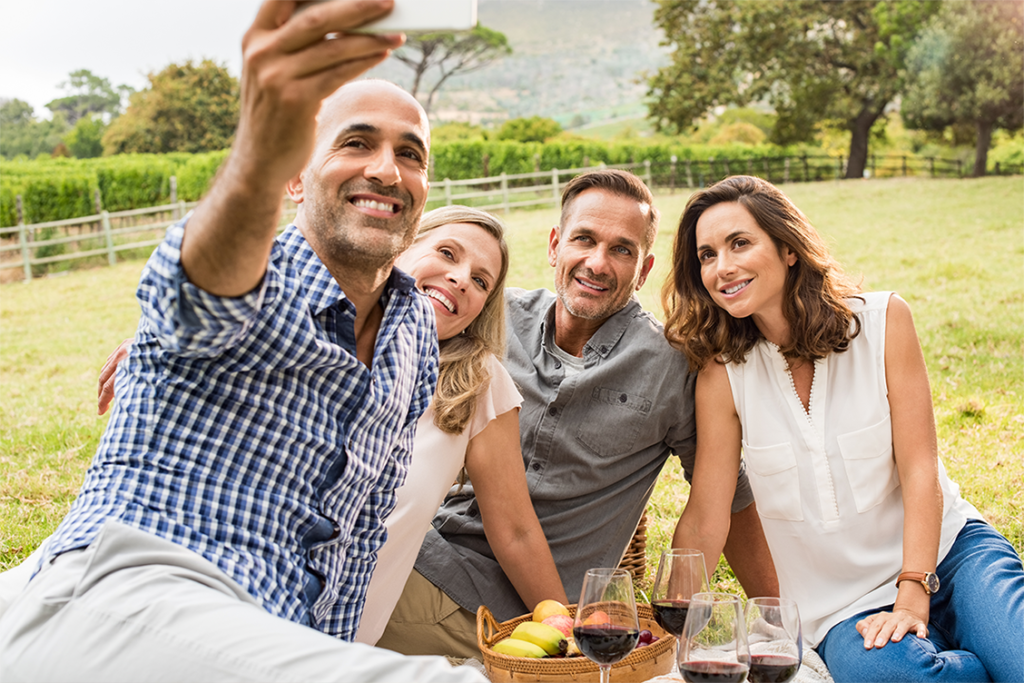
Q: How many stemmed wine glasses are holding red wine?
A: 4